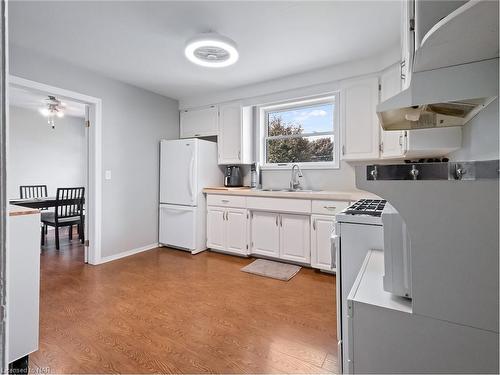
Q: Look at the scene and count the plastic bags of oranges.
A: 0